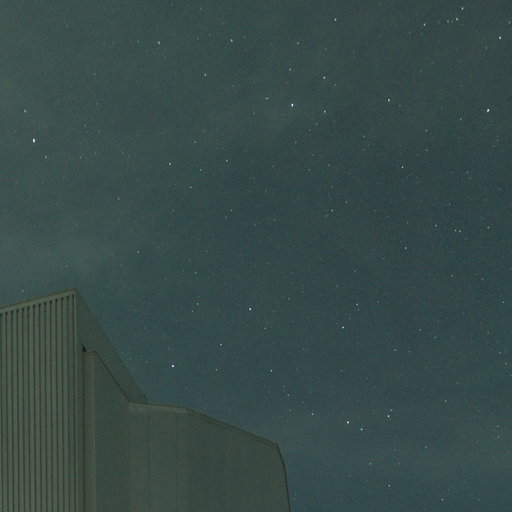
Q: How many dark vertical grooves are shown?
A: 14